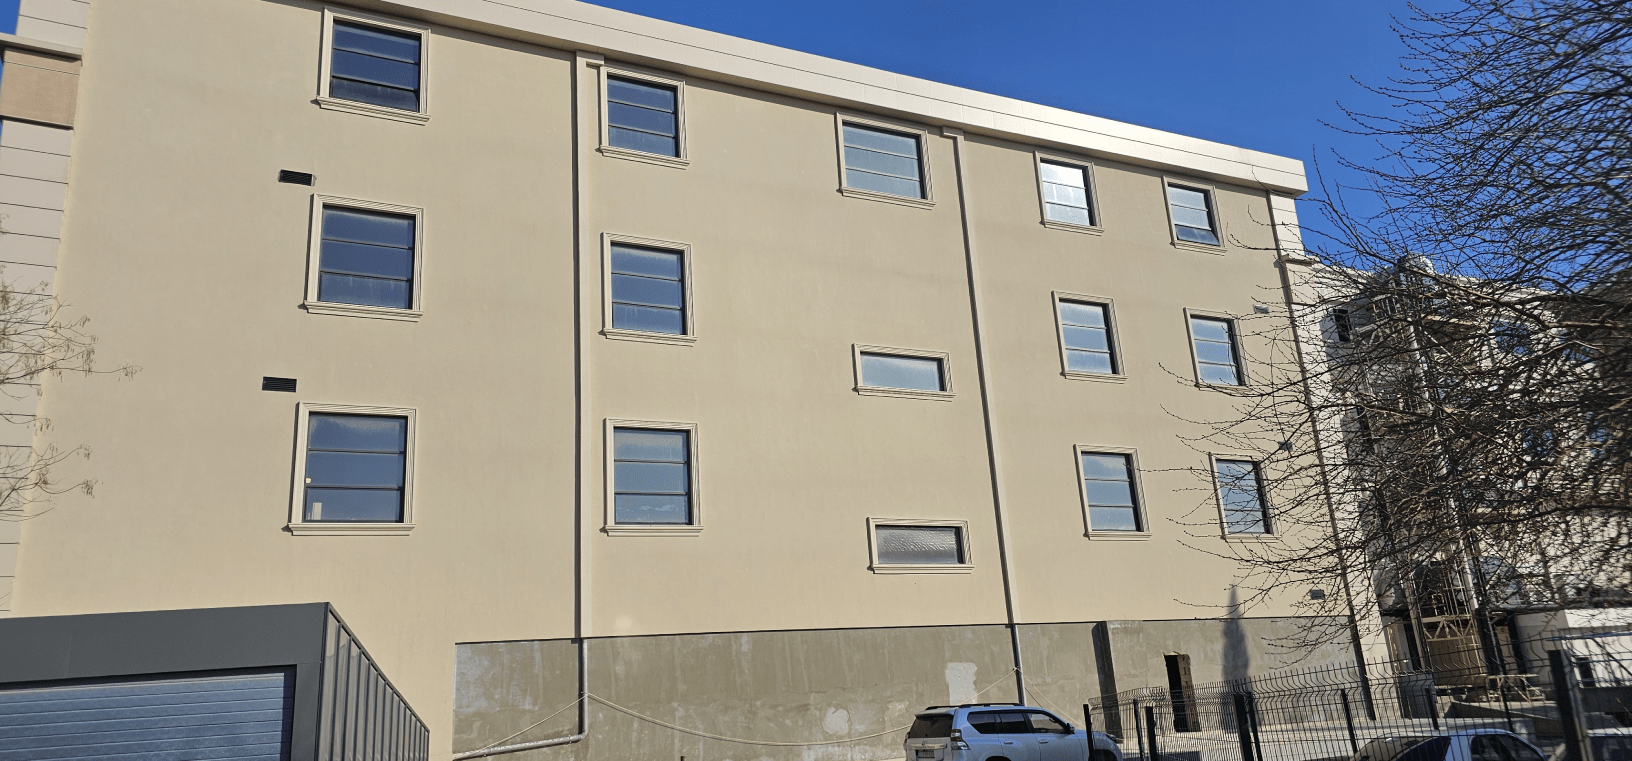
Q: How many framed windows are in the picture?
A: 15